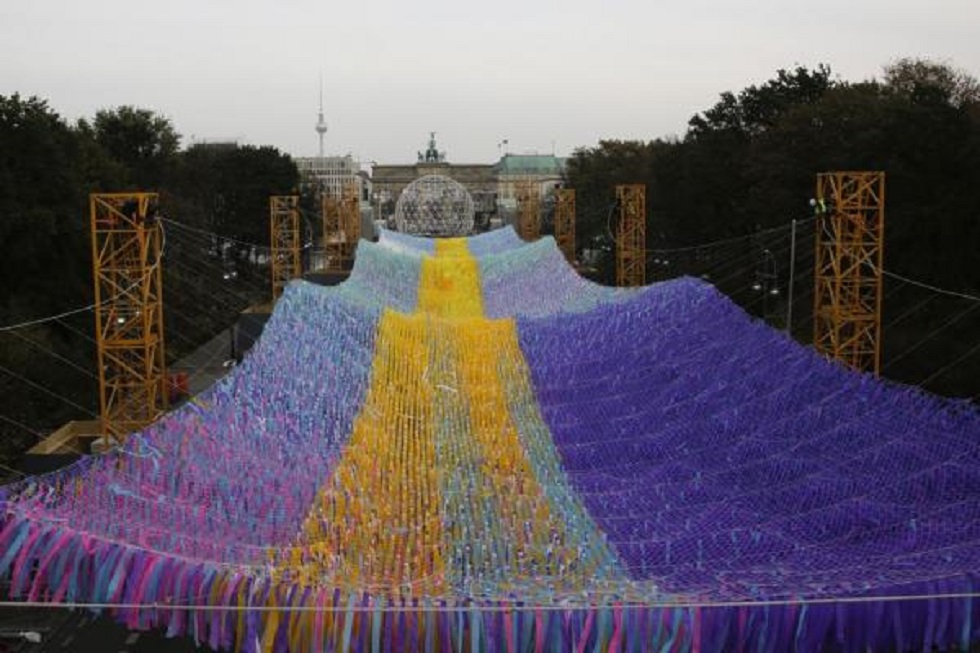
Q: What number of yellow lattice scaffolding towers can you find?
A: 8